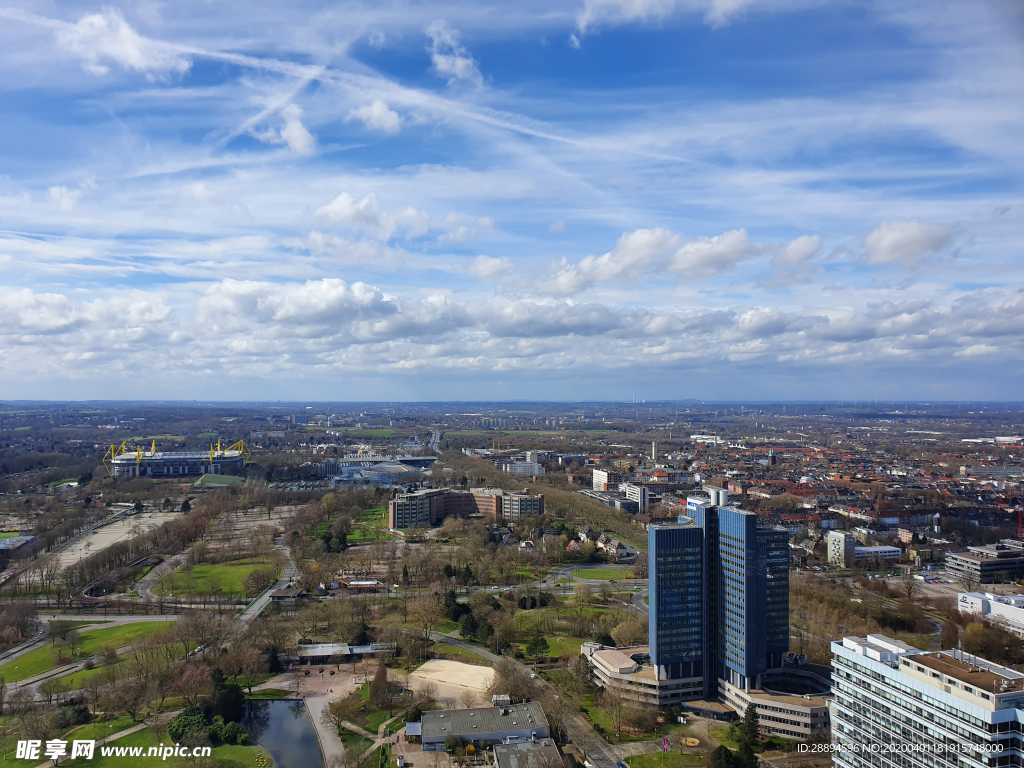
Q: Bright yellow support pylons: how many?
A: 8